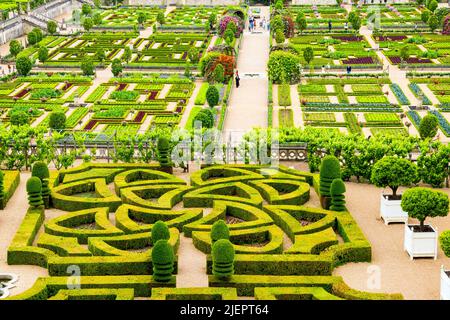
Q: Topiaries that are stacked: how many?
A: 9